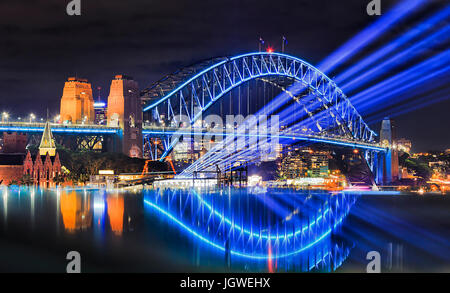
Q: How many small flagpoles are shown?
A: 2